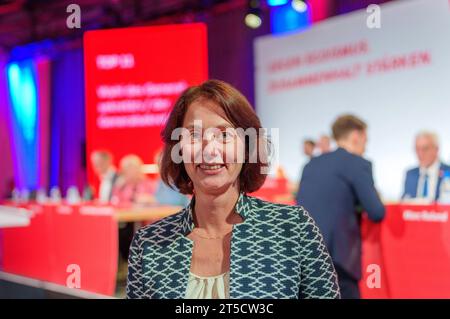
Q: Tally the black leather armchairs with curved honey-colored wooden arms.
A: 0